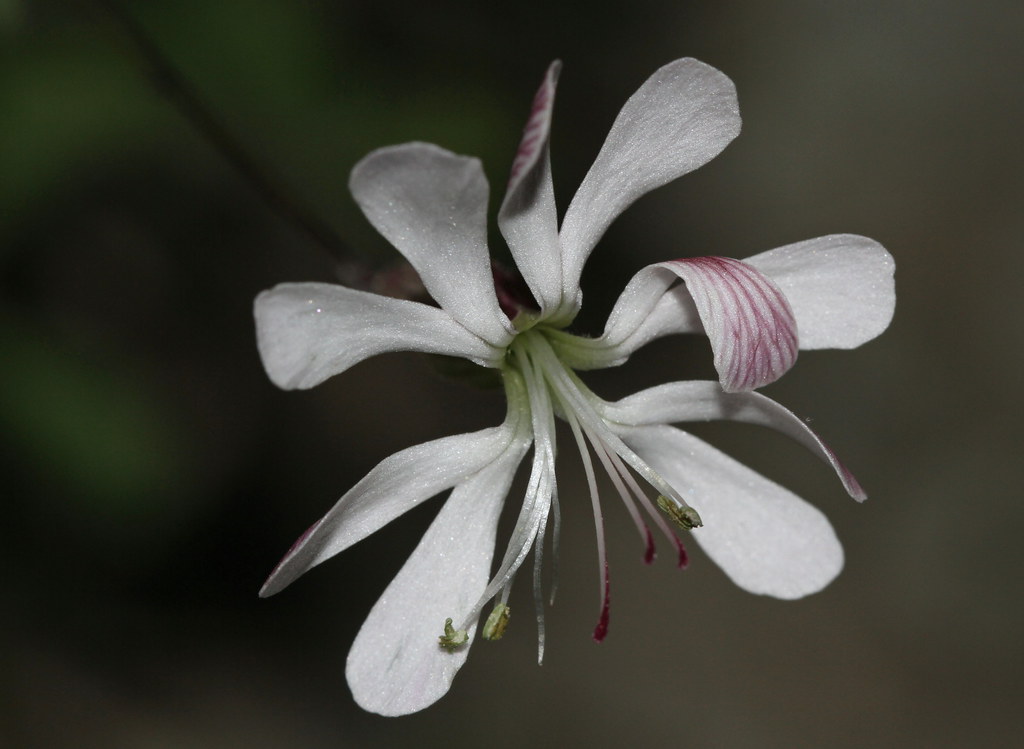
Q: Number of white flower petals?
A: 10